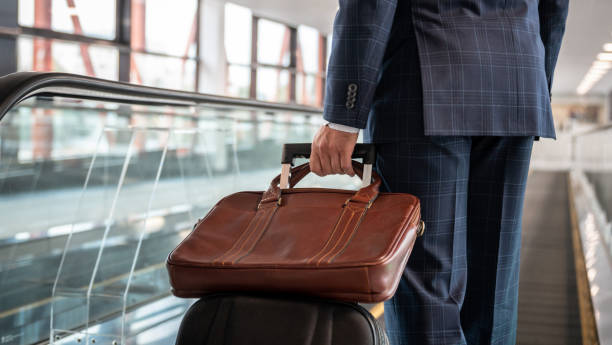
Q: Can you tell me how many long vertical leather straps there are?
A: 2